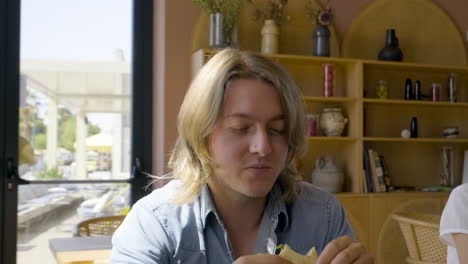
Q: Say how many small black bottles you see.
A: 3